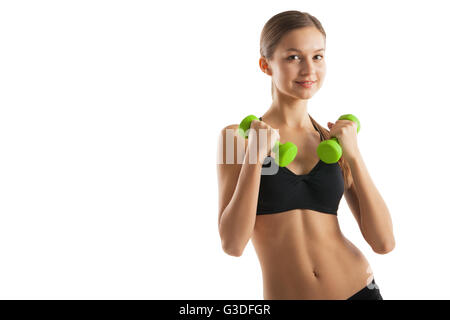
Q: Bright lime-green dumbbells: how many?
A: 2